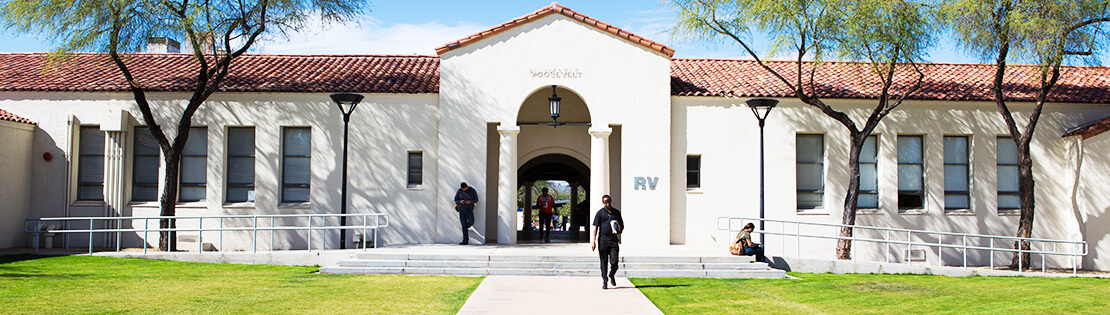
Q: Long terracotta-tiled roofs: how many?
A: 2